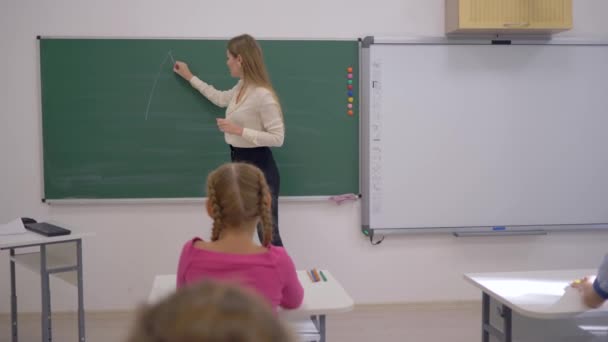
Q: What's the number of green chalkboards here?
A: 1